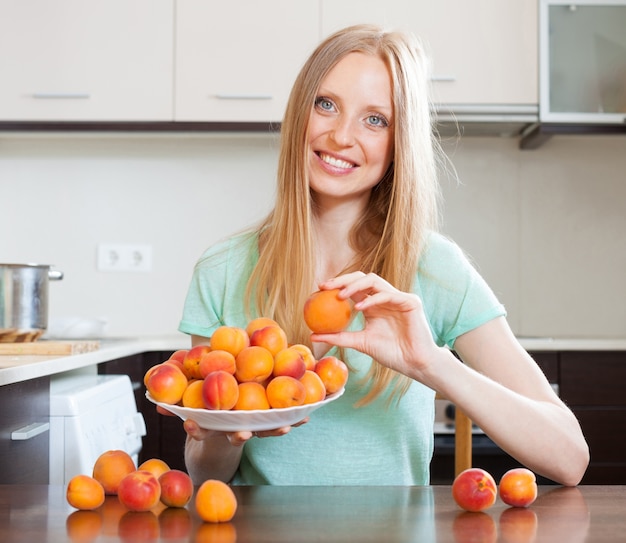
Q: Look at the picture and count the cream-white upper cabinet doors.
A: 3